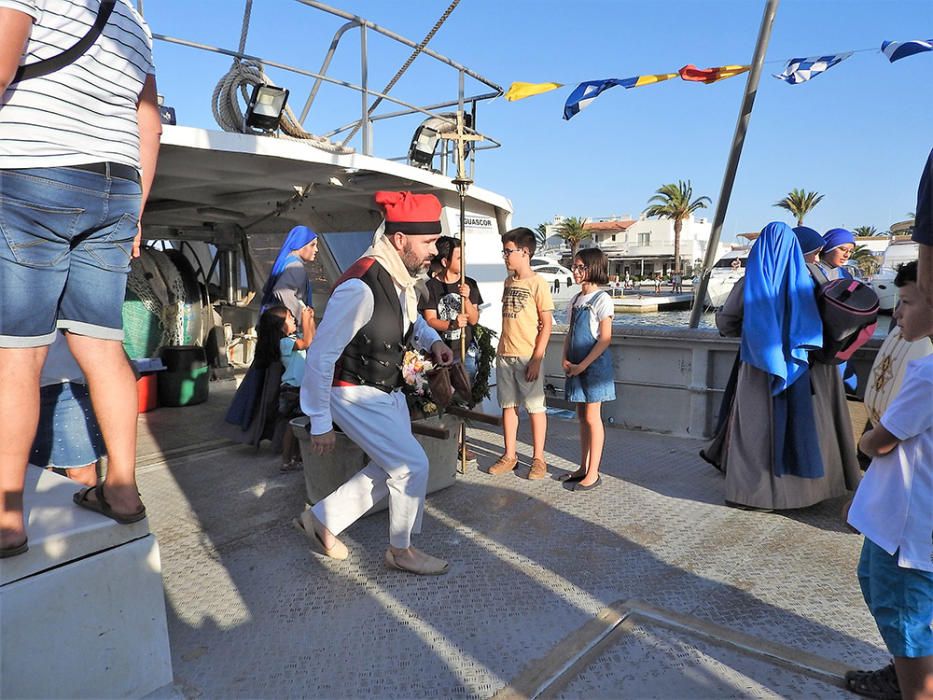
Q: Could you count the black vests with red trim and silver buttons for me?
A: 1